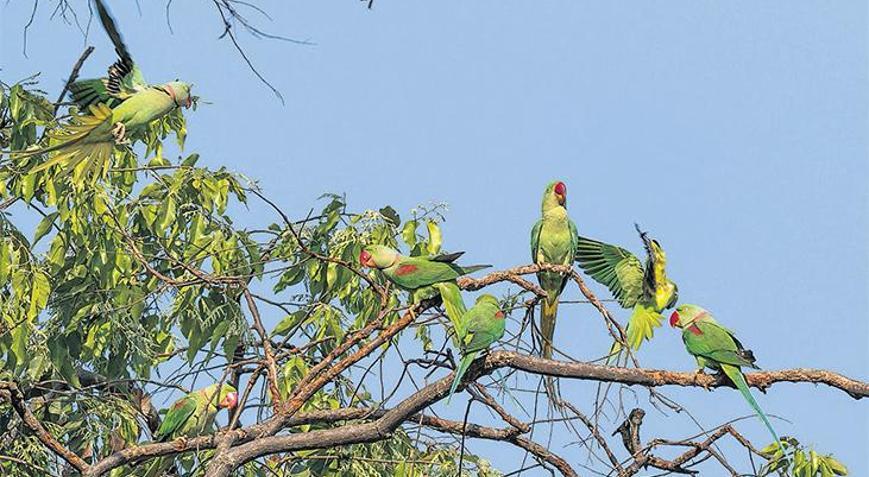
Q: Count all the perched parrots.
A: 5